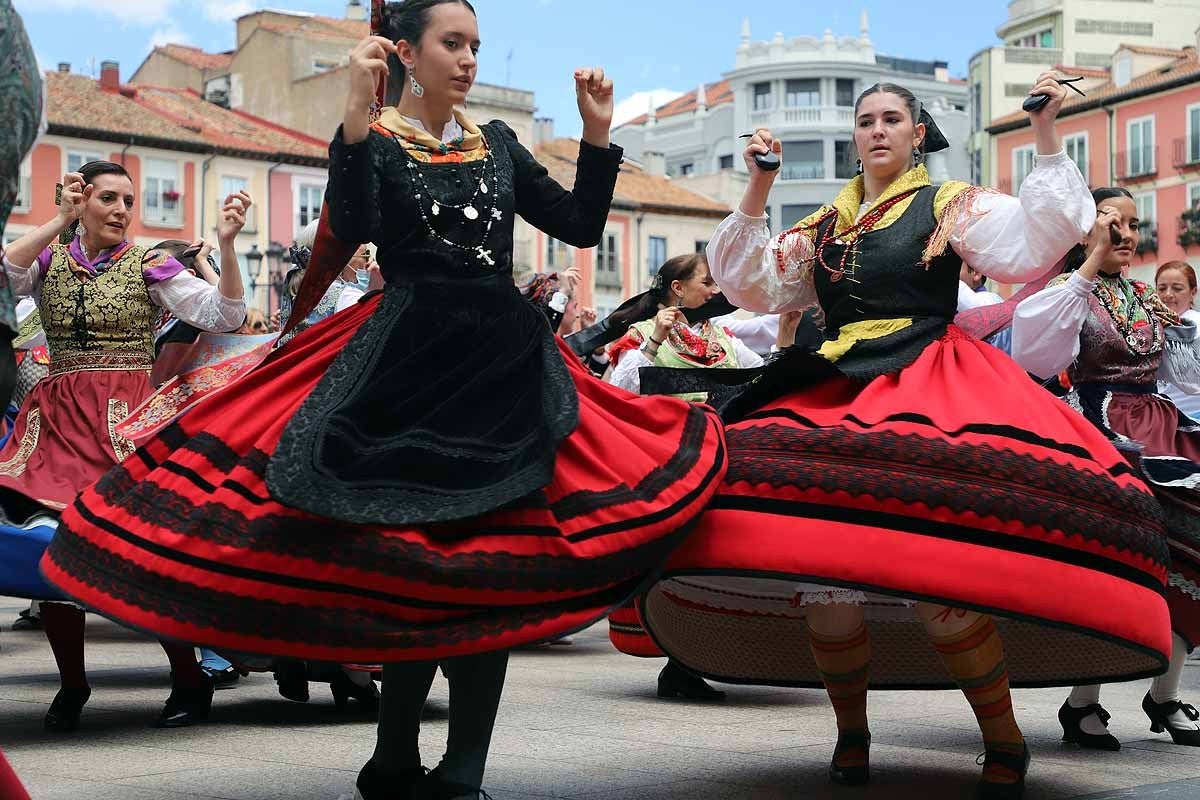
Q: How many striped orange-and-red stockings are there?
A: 2